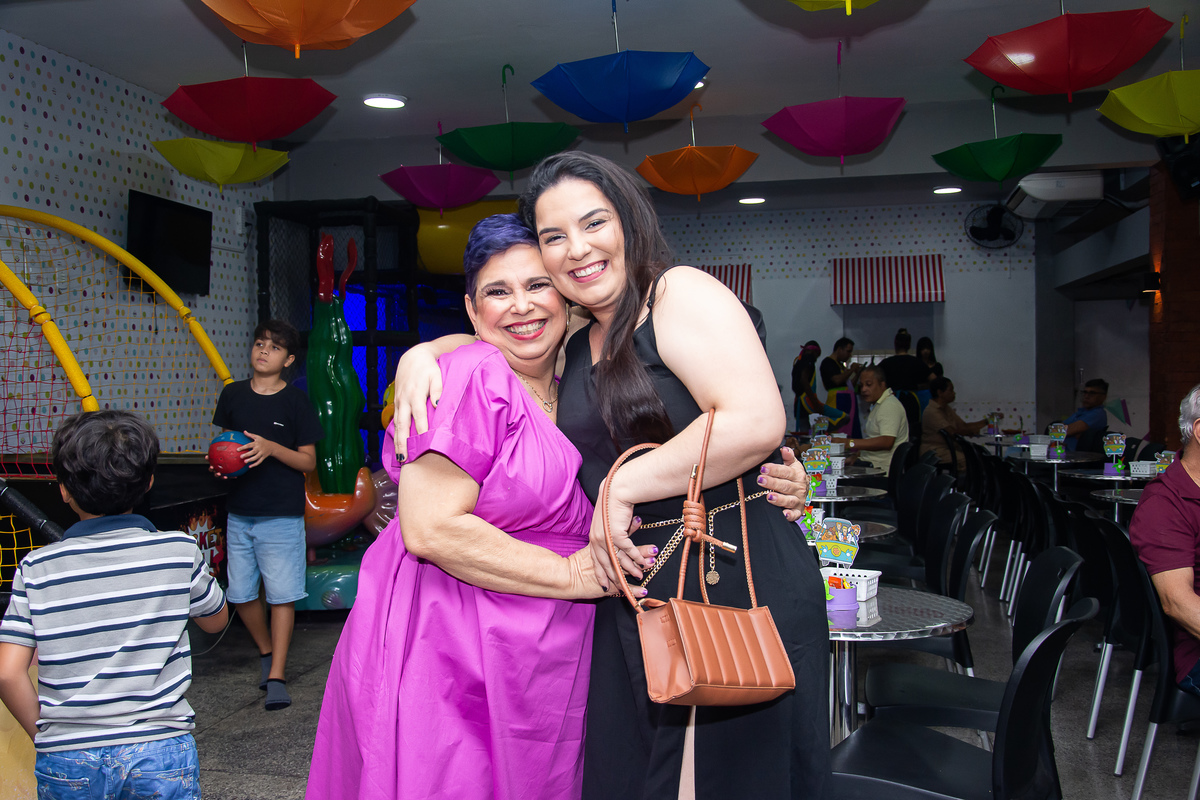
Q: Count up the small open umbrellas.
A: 12